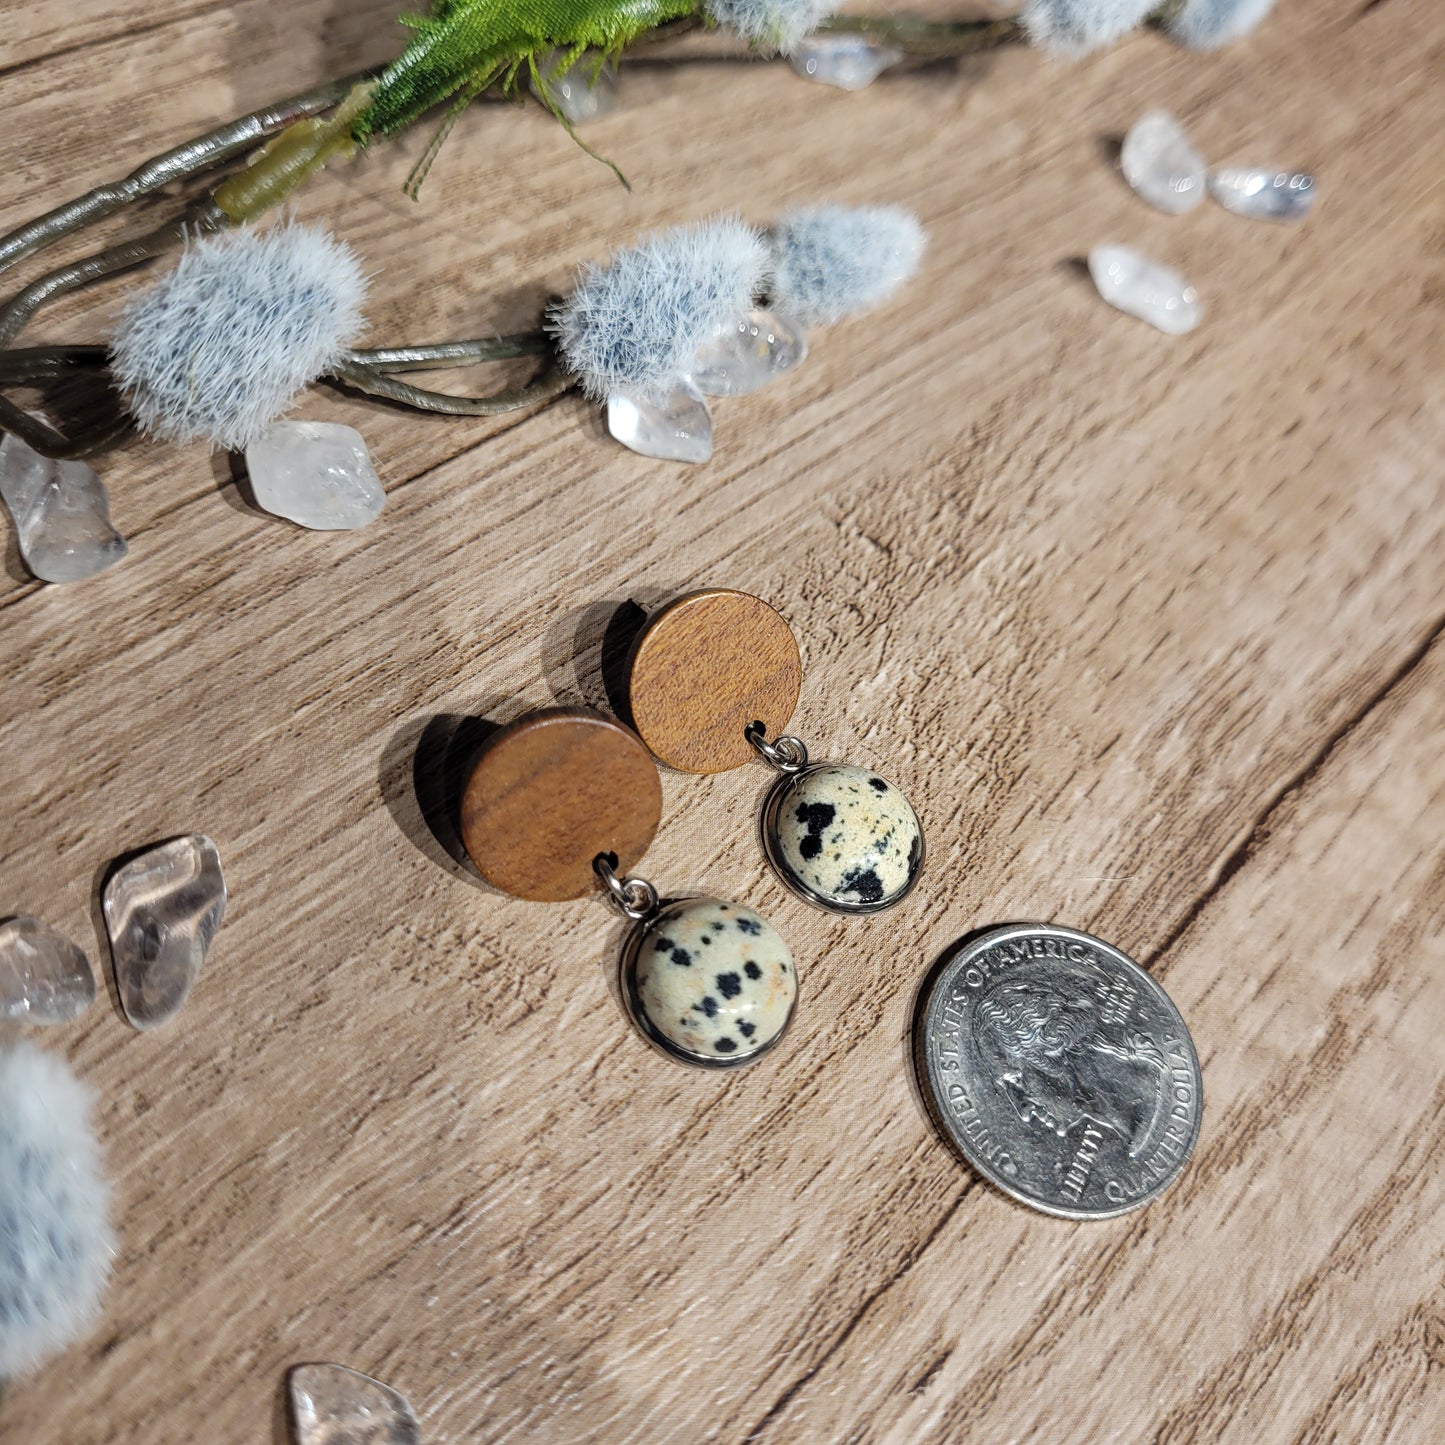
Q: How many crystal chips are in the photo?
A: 12